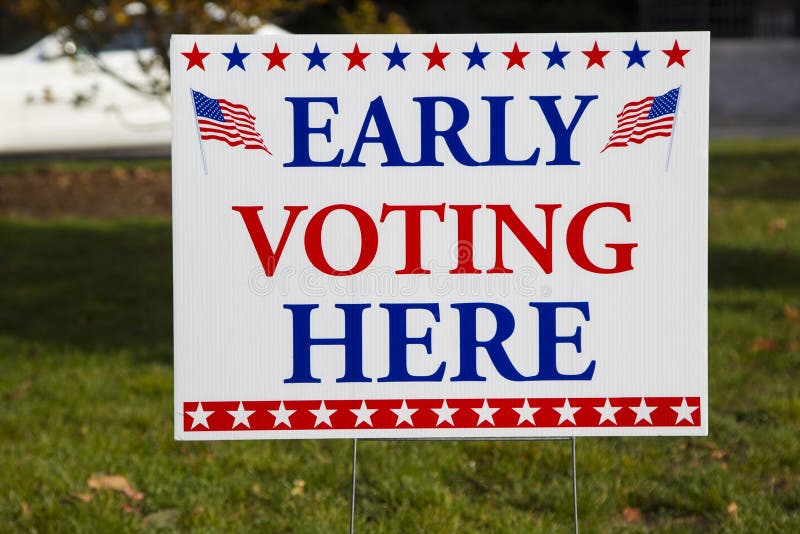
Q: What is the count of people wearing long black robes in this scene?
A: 0